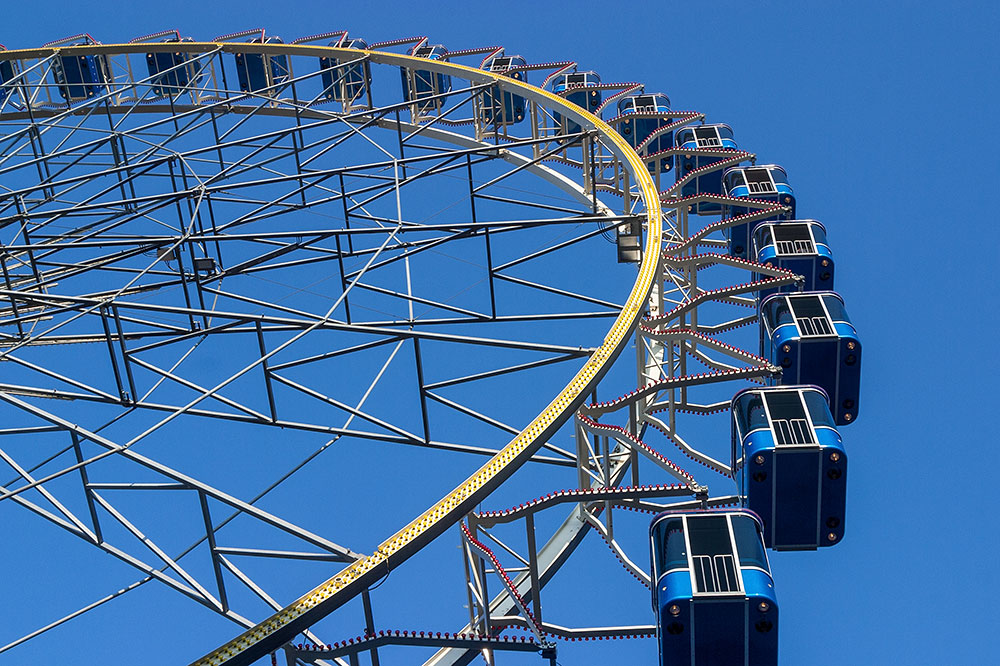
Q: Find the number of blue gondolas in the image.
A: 15